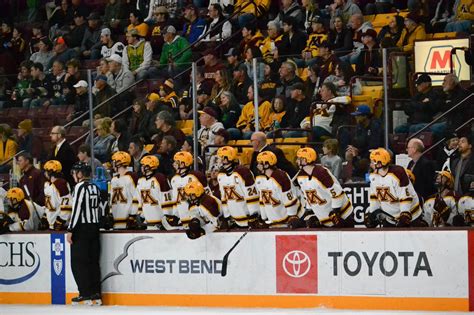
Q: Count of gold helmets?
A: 12